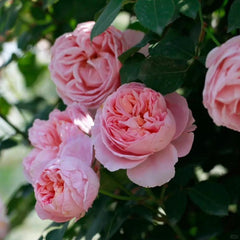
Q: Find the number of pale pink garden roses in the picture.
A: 5